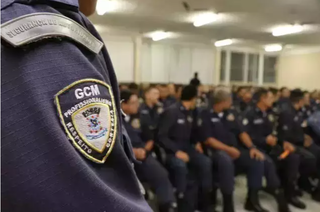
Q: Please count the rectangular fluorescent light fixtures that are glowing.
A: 6